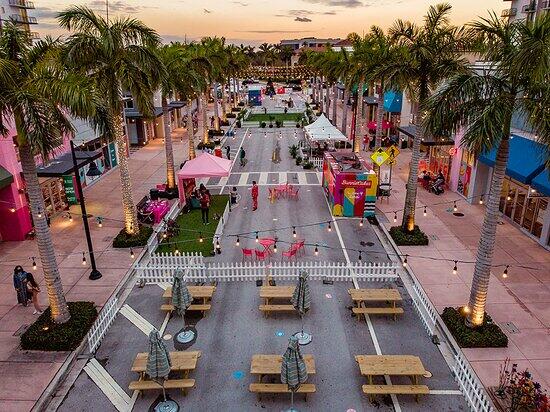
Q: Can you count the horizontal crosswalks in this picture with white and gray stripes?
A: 1